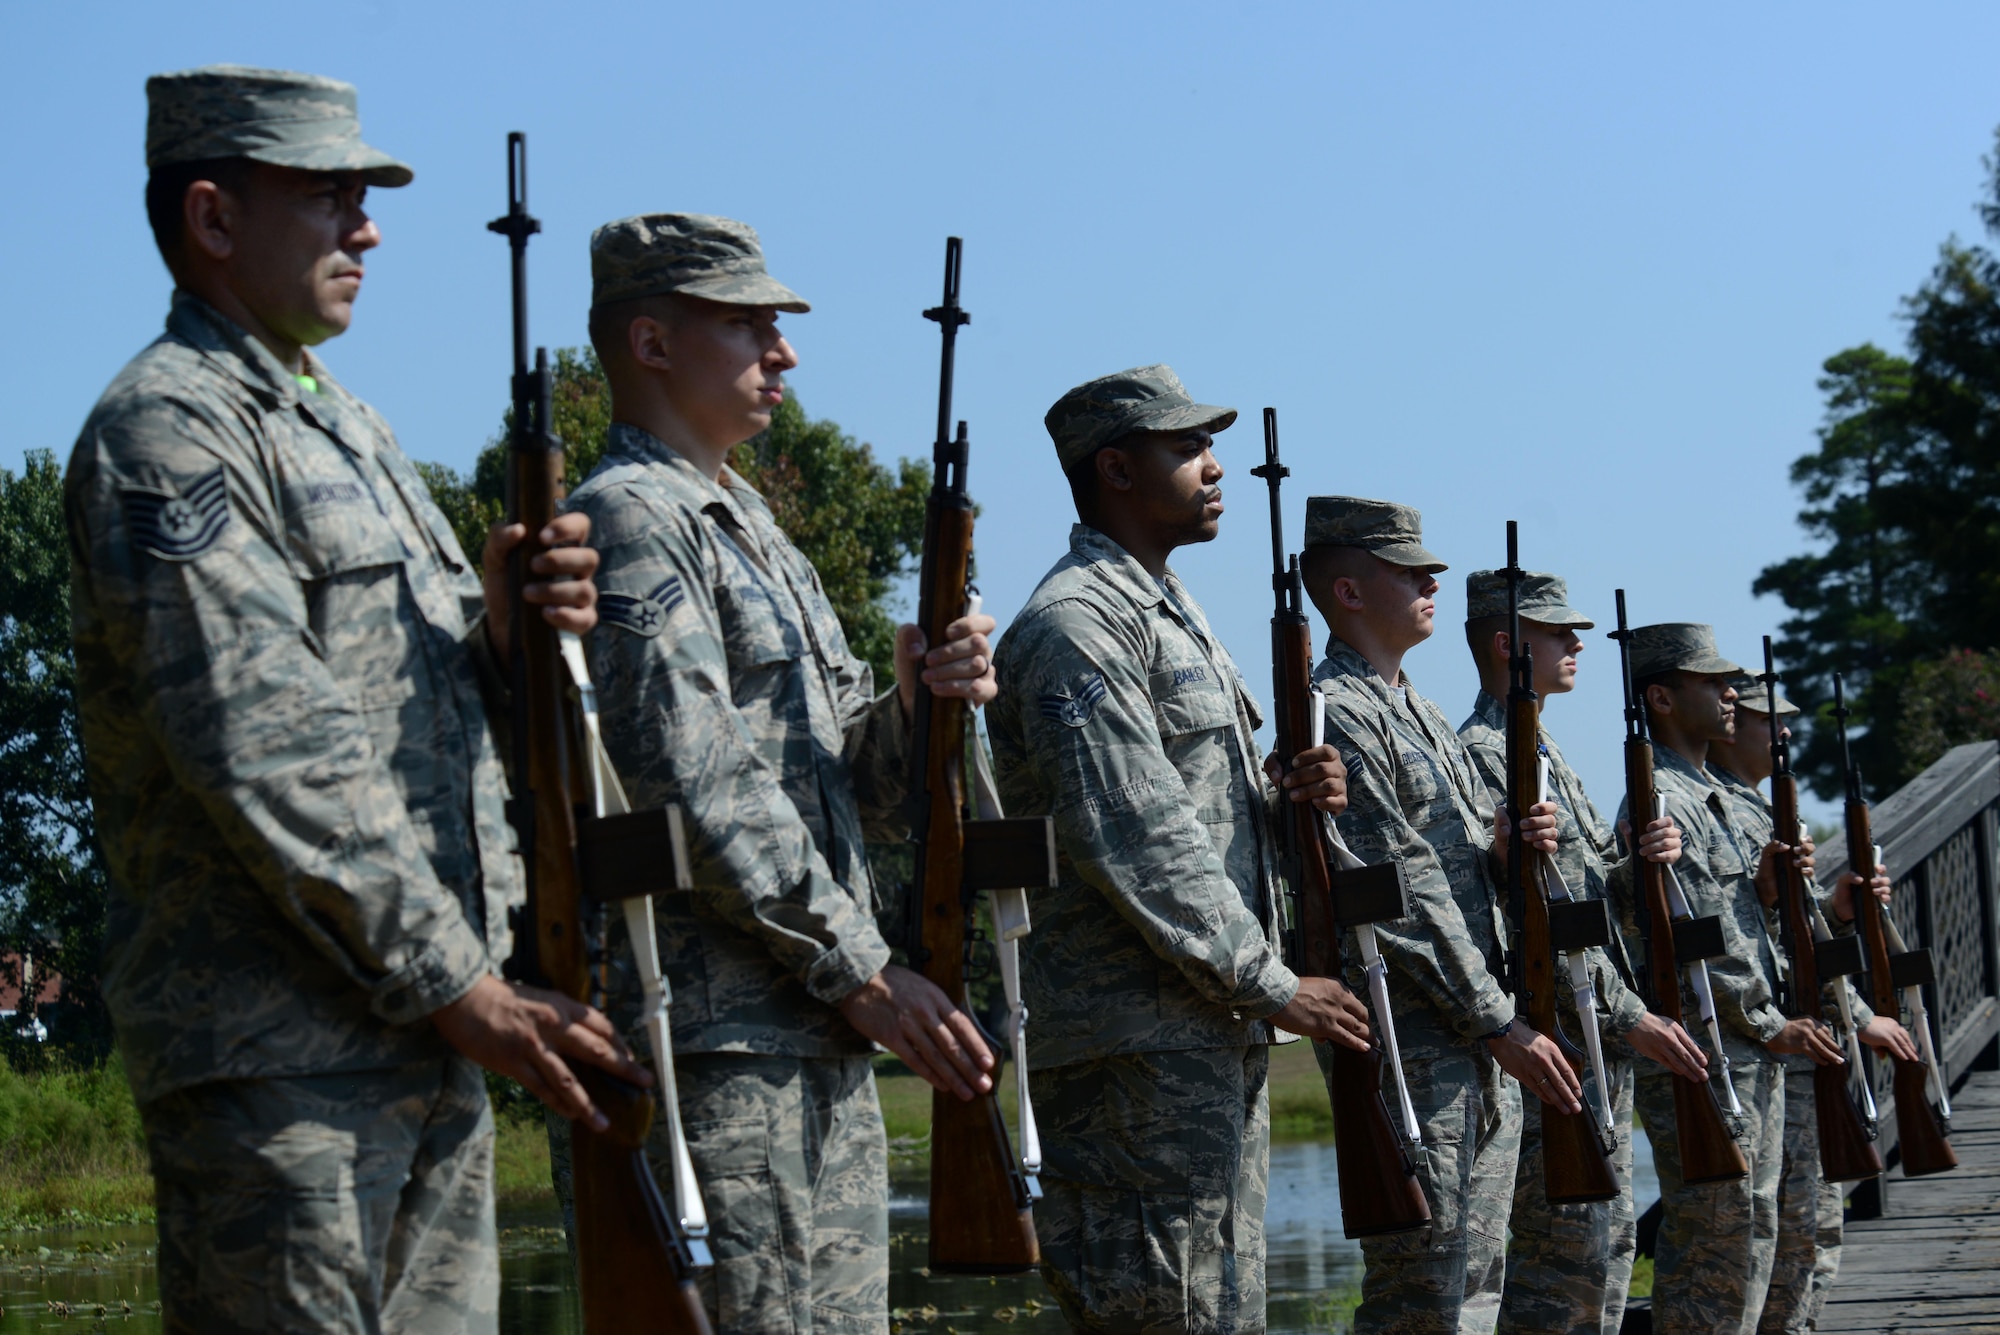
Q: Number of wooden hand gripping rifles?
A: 7